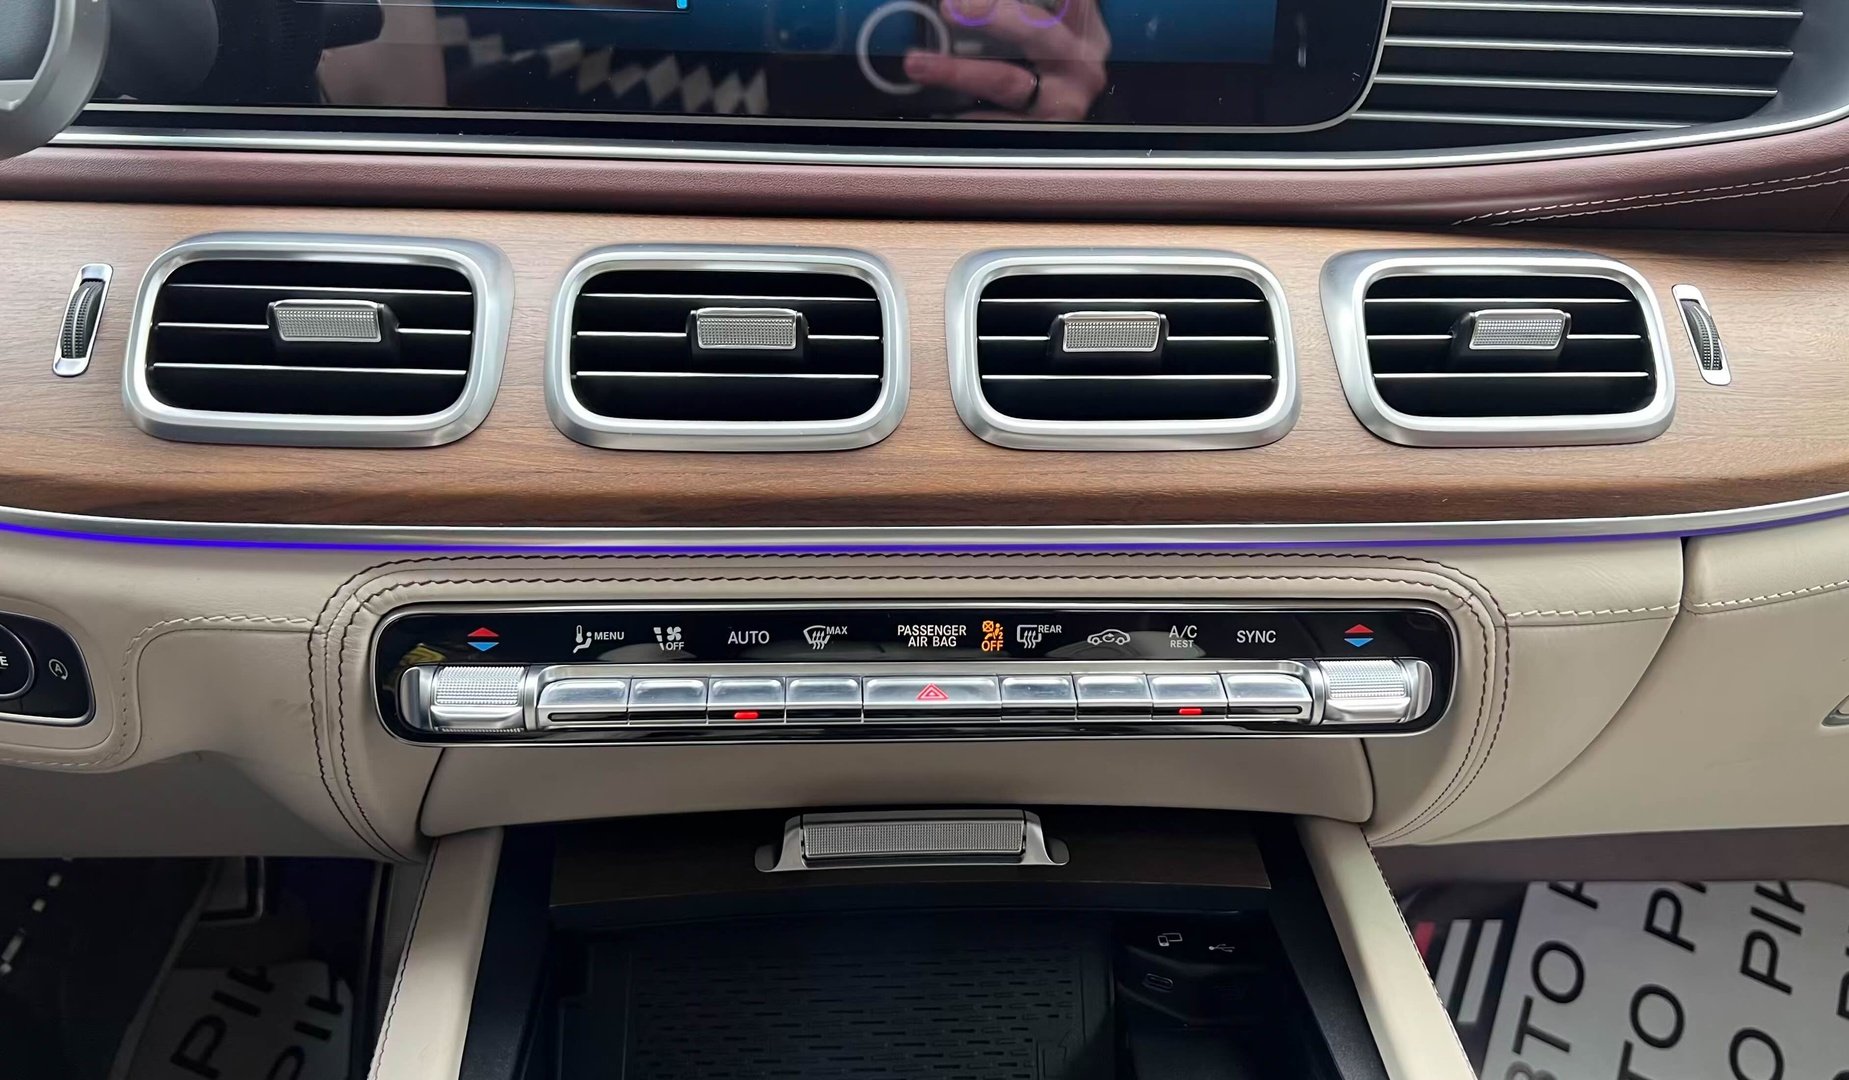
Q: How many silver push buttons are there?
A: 9